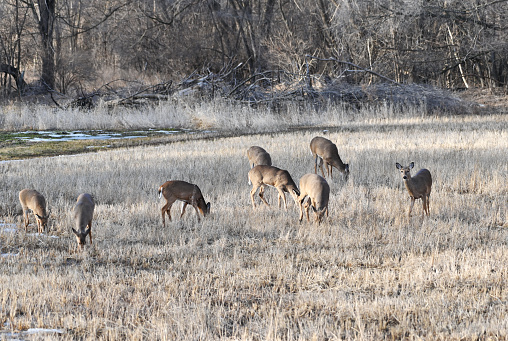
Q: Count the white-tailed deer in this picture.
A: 8